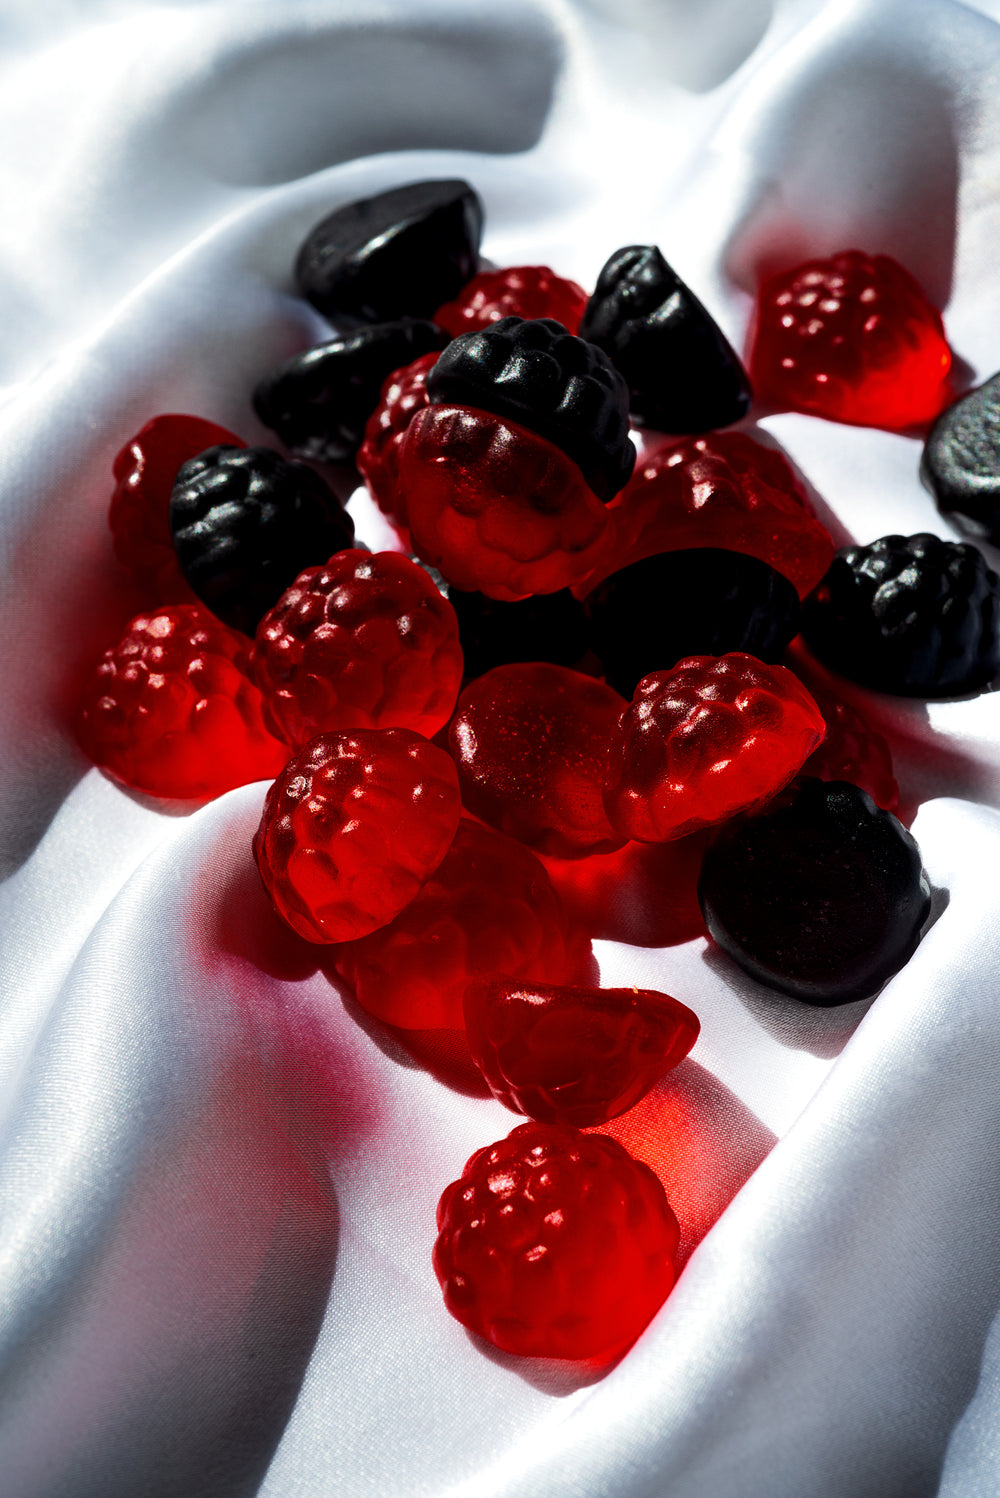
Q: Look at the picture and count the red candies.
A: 15